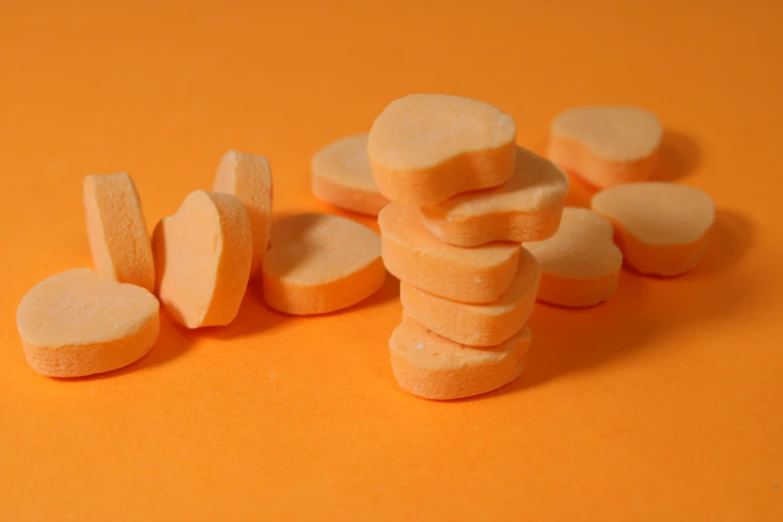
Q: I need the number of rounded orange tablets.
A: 14